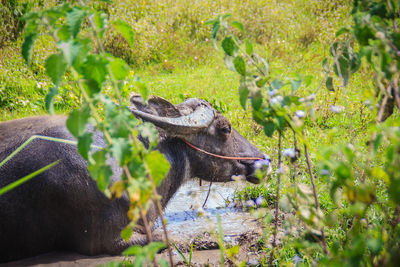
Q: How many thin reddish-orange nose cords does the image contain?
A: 1